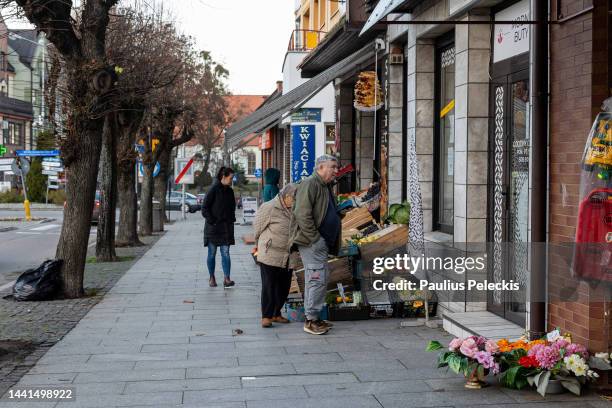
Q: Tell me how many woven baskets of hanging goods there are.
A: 1